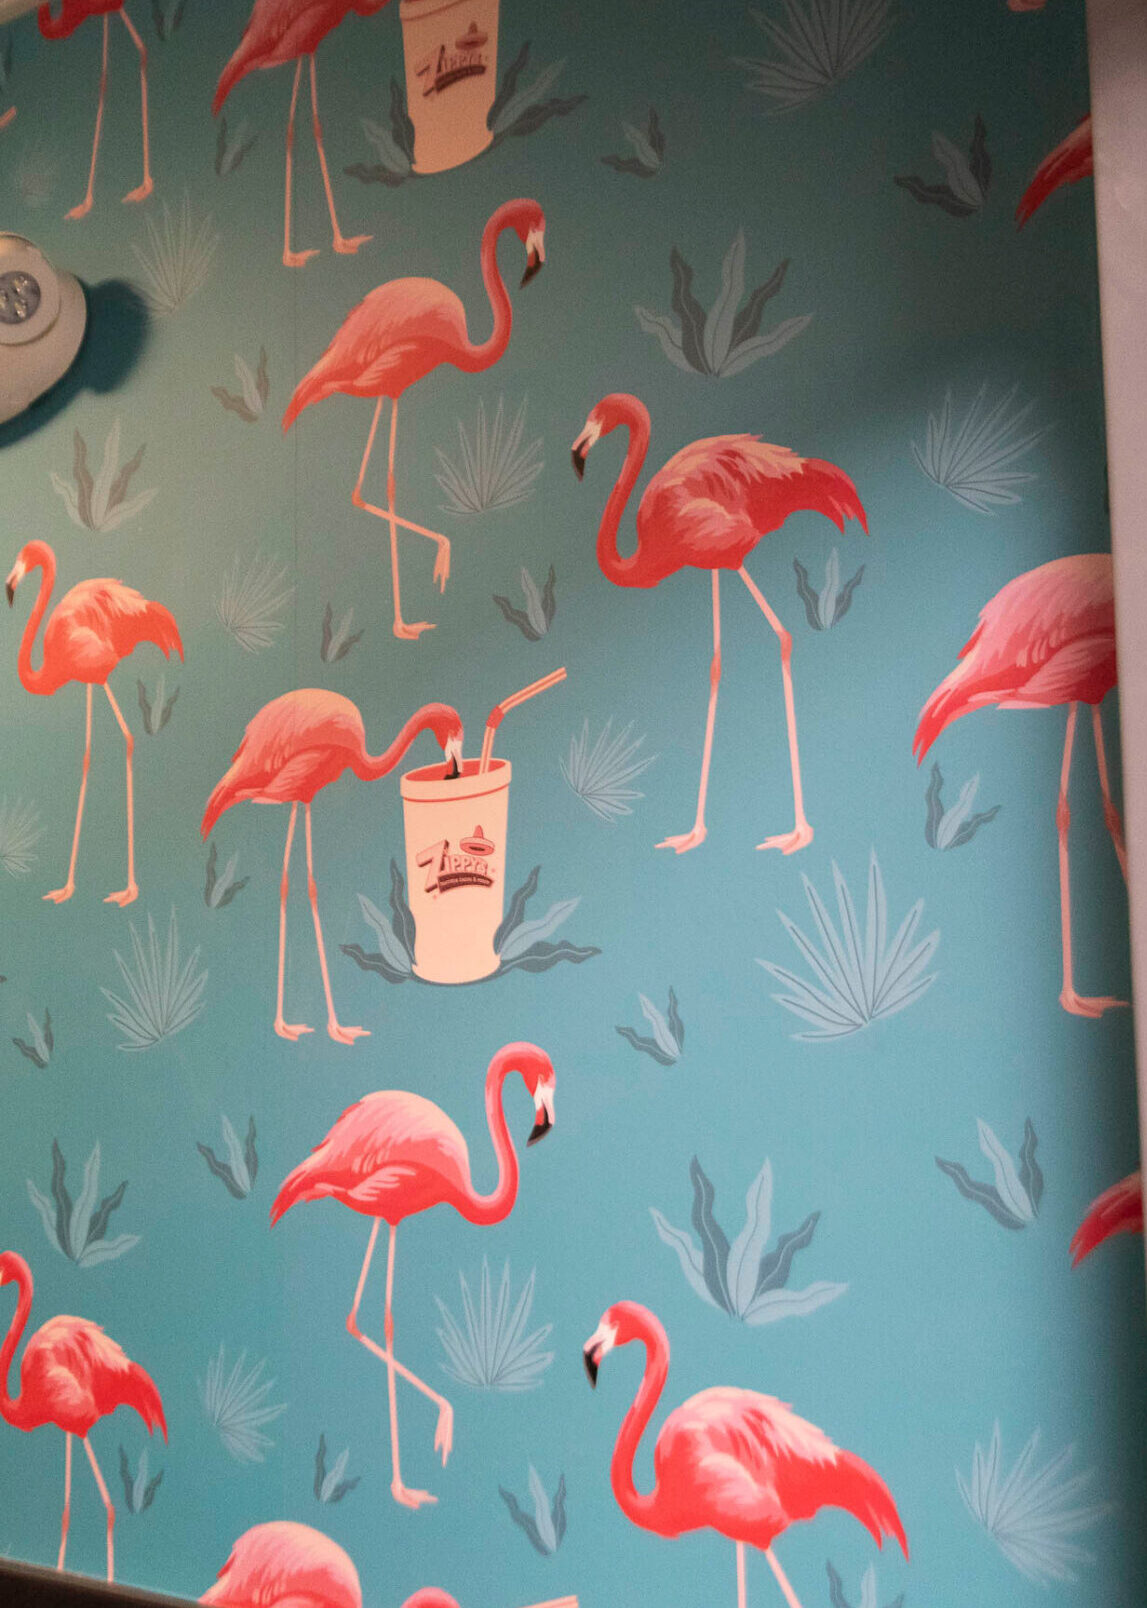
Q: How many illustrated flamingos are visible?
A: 13